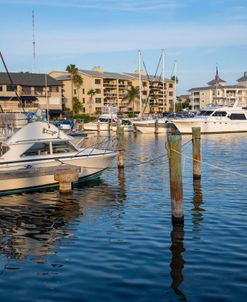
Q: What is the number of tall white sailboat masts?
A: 3